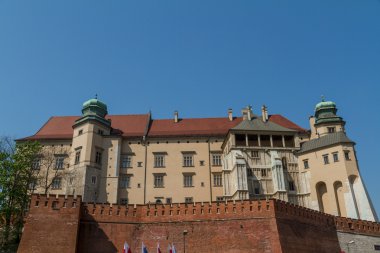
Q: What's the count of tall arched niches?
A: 3